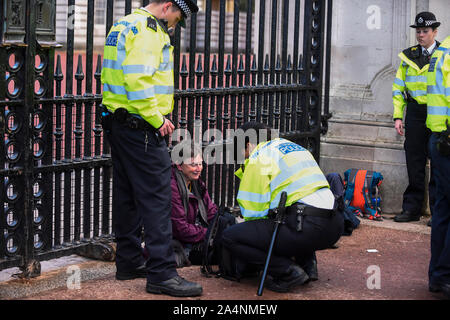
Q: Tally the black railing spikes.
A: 13